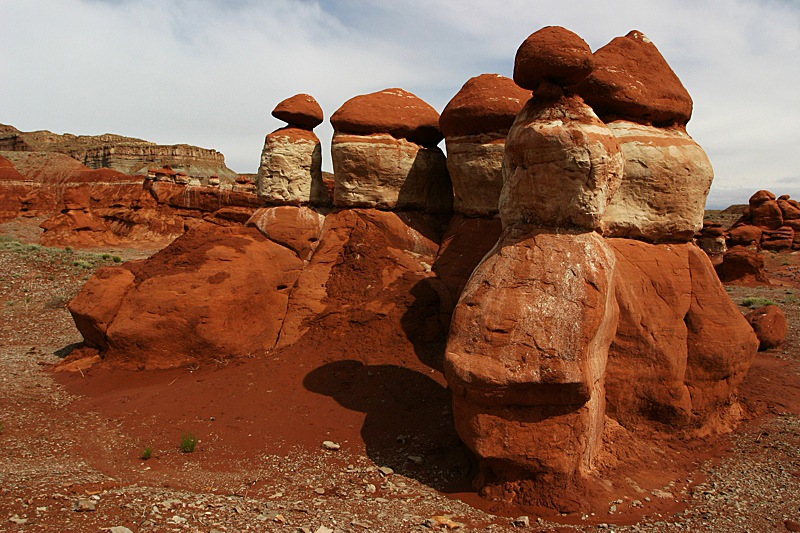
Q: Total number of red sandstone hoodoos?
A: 5